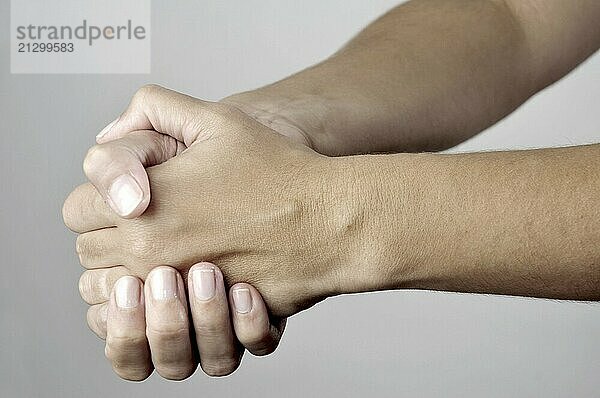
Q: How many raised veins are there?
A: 2